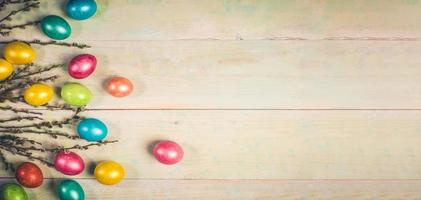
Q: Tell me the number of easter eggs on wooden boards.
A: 15